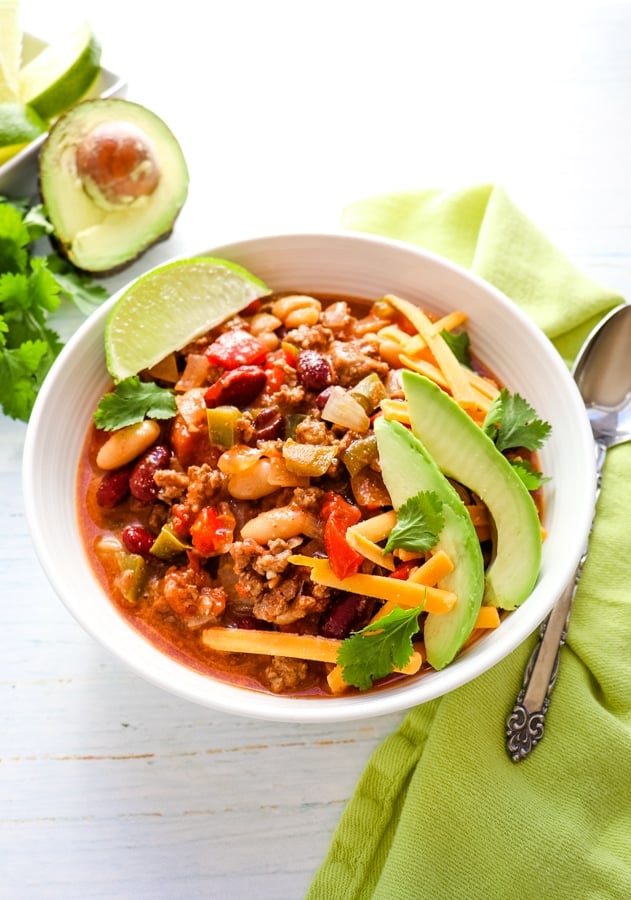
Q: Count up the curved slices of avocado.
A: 2